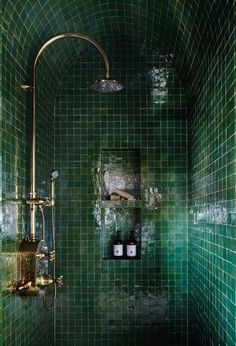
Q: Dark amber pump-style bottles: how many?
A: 2